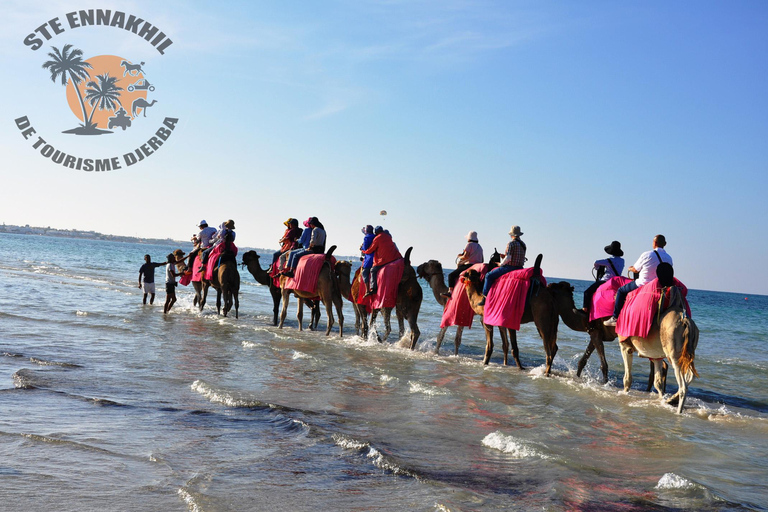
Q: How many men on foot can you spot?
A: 2